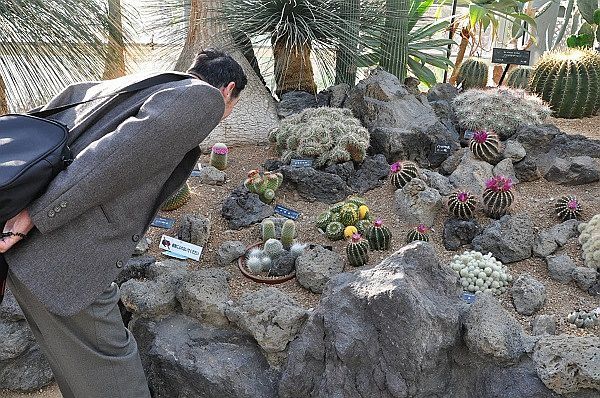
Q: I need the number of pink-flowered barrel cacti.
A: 8